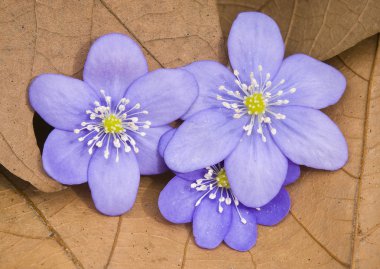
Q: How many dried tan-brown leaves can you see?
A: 3